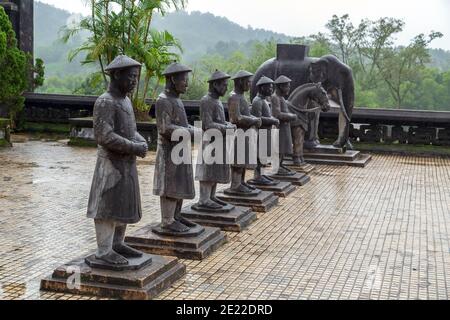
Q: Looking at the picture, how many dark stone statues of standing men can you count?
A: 6